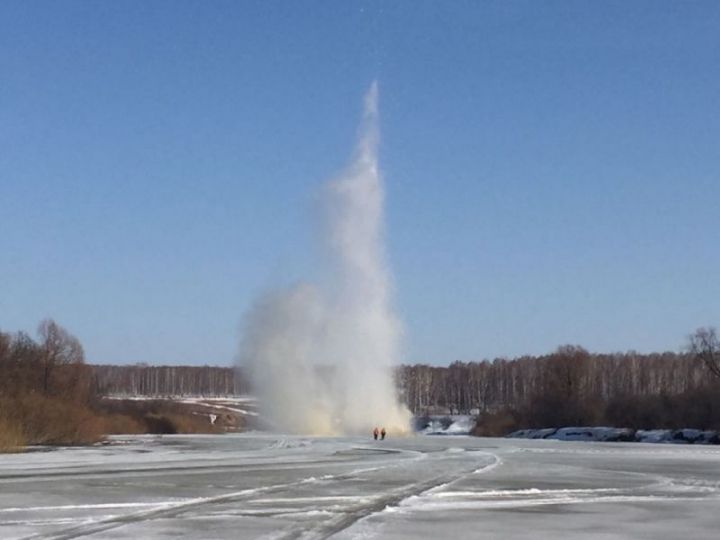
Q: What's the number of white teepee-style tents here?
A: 0